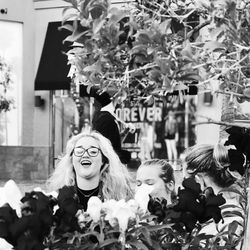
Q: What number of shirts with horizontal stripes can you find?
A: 1